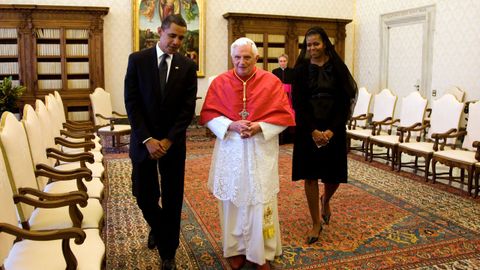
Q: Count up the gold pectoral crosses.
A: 1